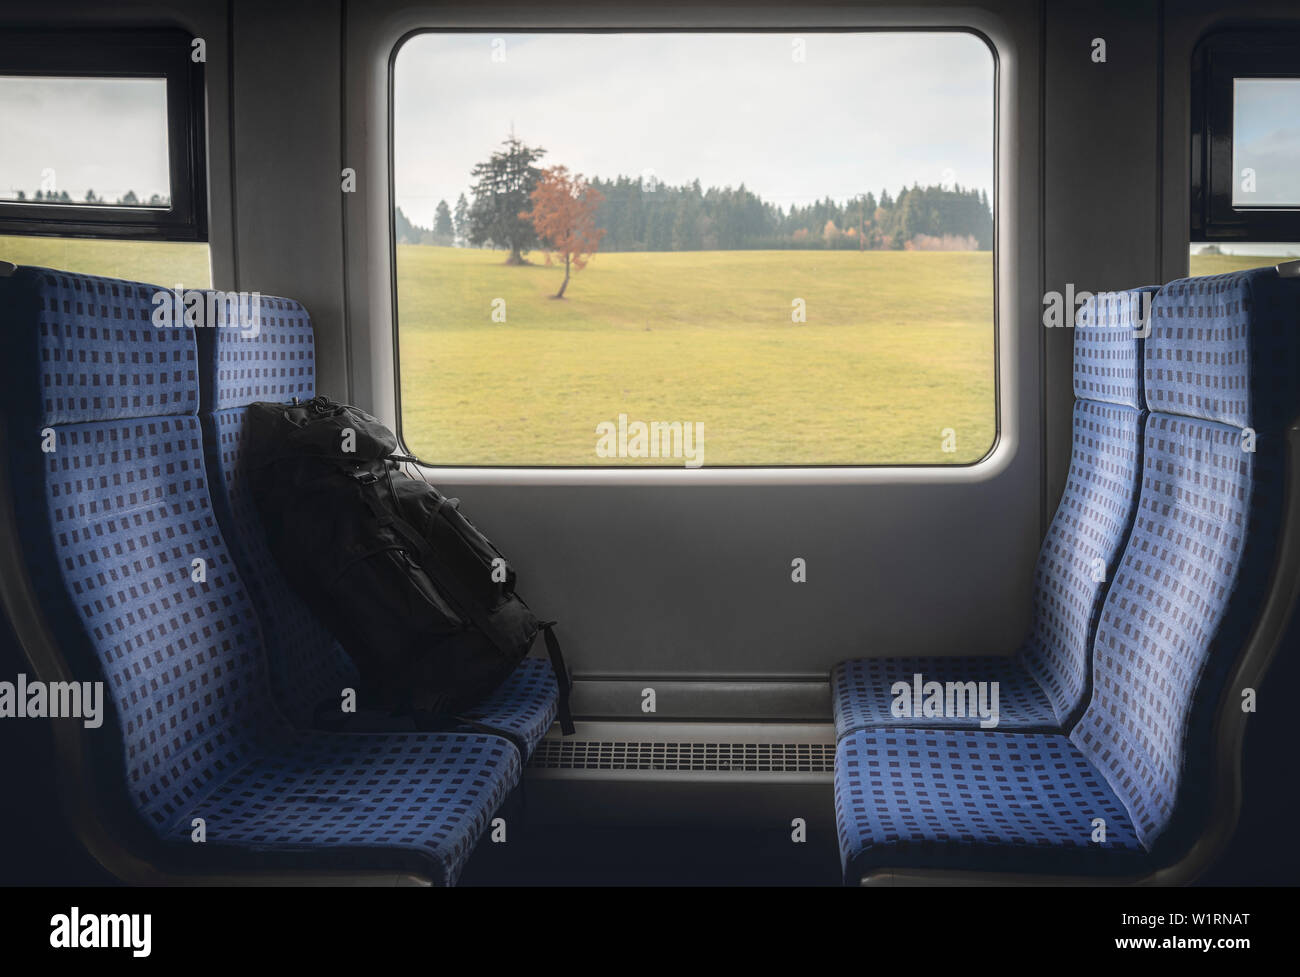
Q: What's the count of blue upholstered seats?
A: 4